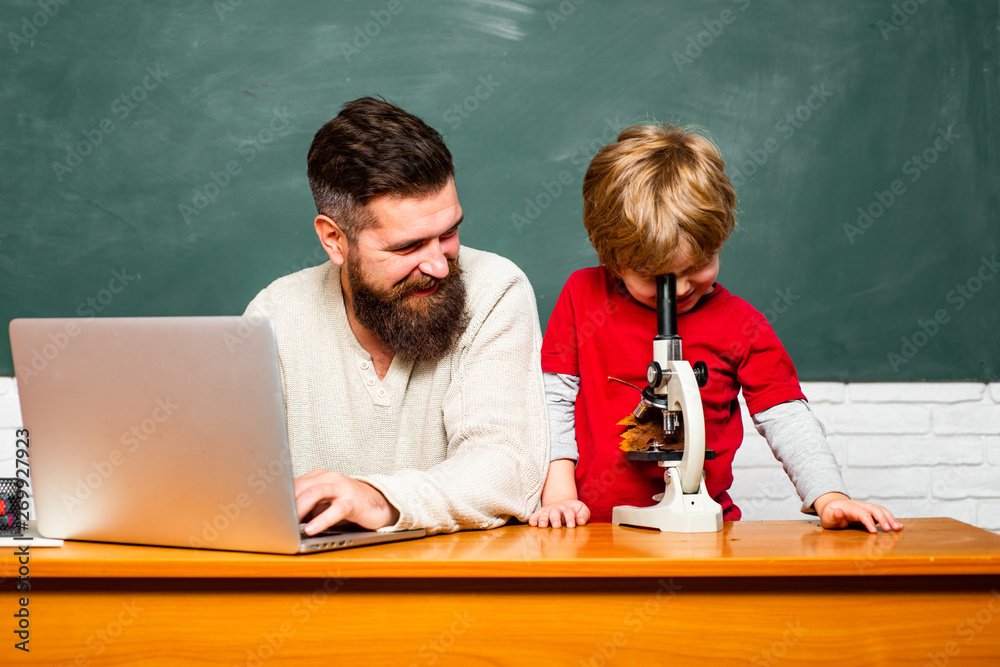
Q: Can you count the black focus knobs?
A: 2